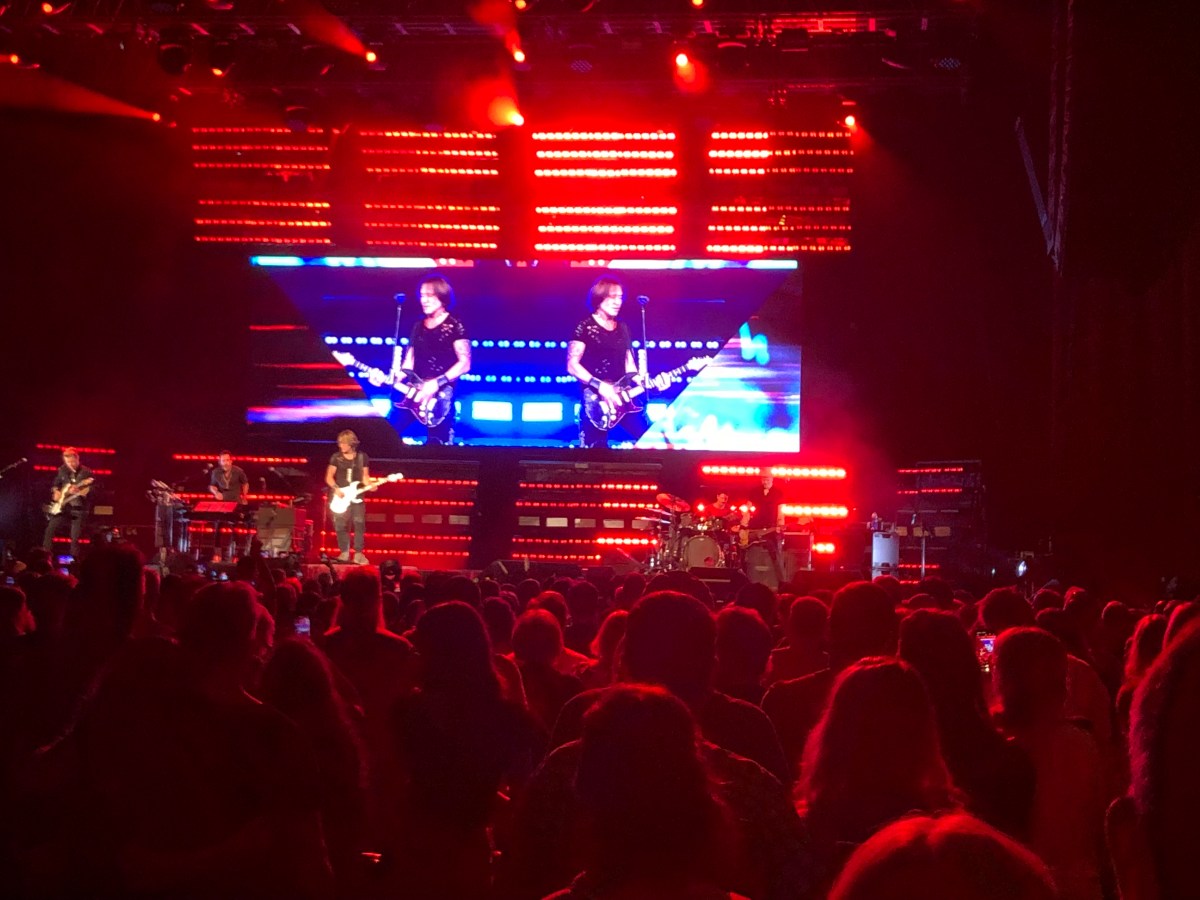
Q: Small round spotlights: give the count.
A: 11